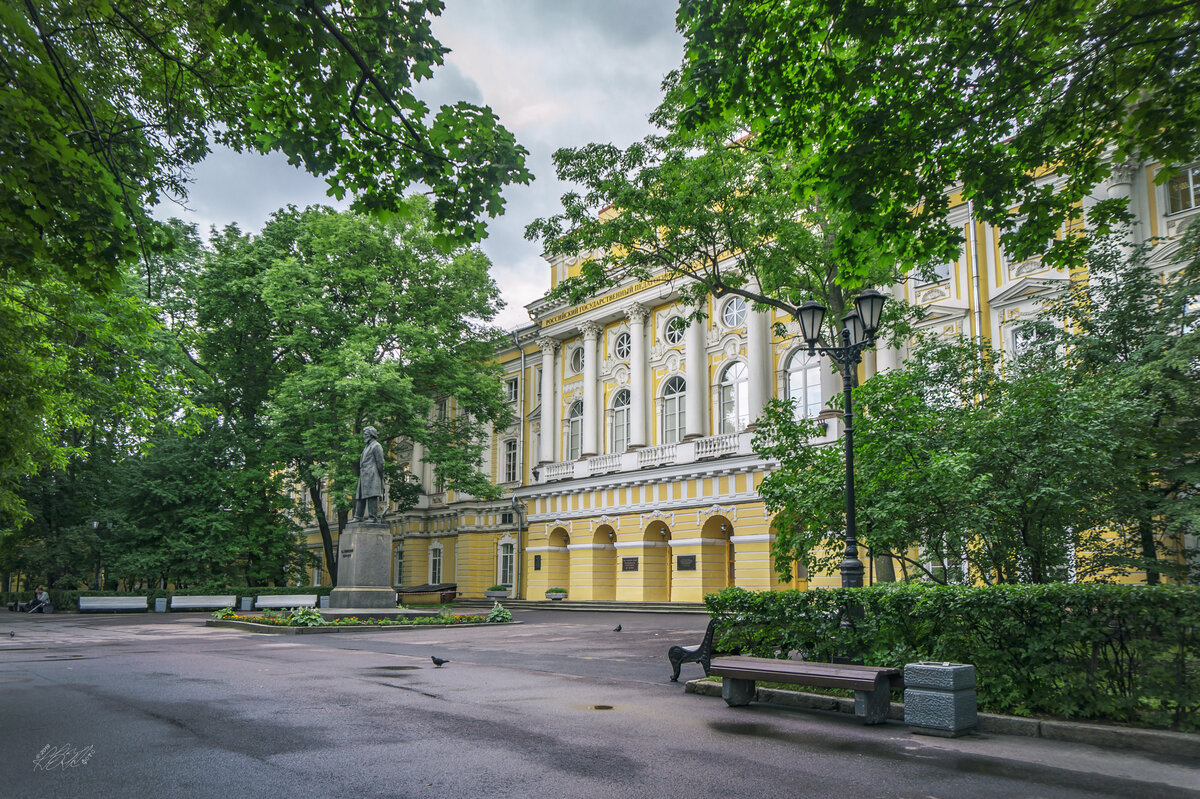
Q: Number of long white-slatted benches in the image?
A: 3